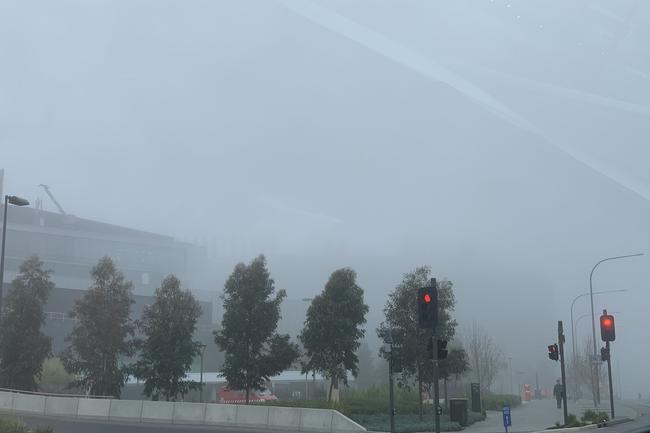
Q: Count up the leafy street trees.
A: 6